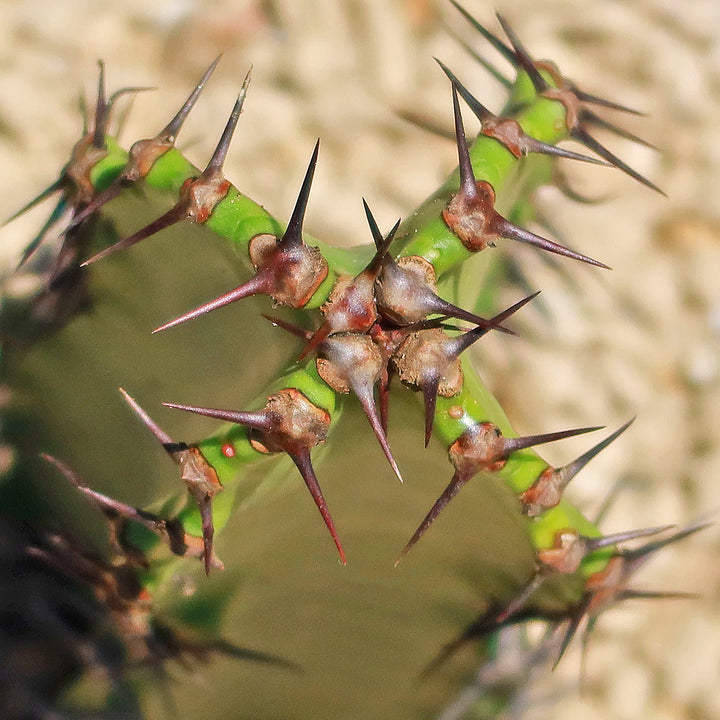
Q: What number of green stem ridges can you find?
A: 4